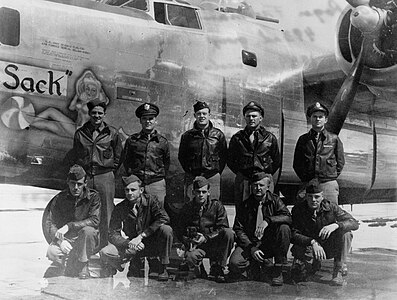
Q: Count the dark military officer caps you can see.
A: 3